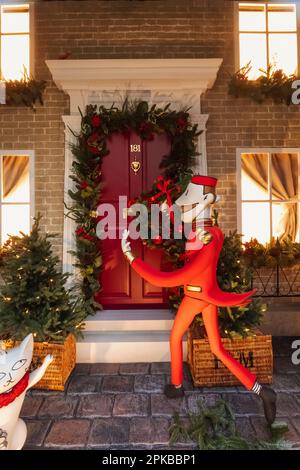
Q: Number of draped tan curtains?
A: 2